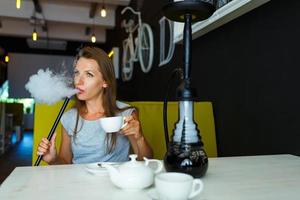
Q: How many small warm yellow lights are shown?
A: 5